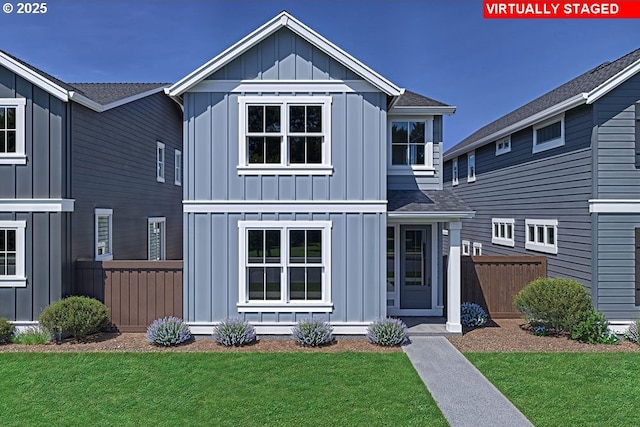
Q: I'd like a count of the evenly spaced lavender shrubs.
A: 4